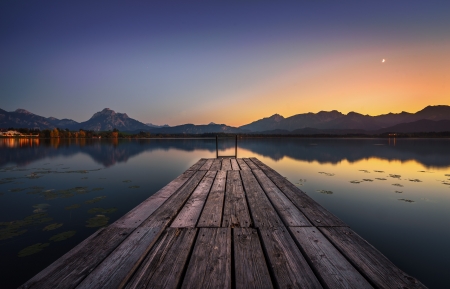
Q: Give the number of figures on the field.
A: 0